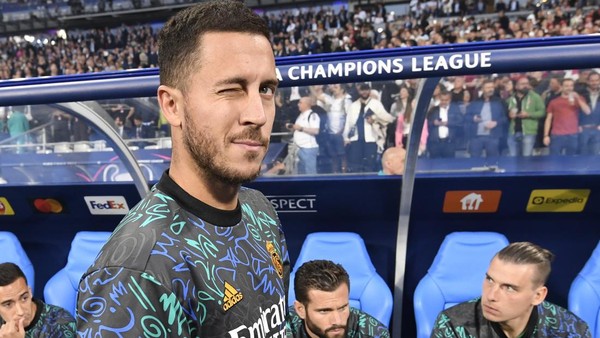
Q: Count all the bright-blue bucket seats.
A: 5